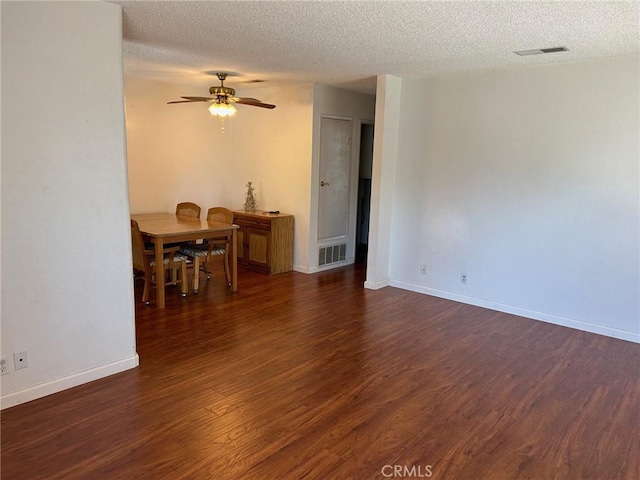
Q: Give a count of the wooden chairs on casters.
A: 3